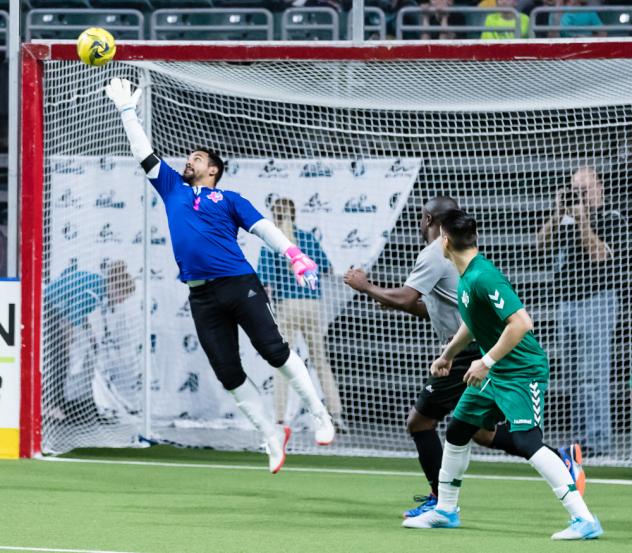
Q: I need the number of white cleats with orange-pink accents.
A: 2